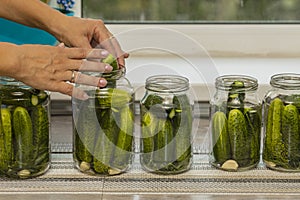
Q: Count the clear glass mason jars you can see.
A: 5